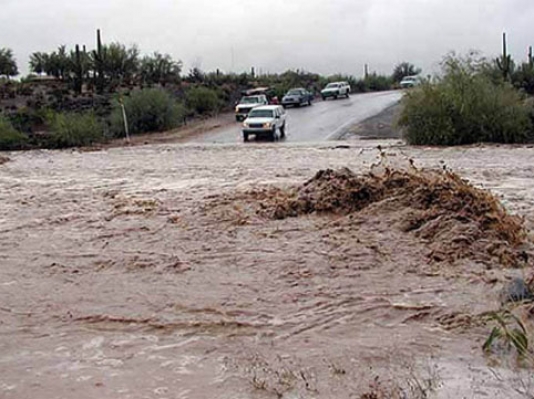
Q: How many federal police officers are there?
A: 0